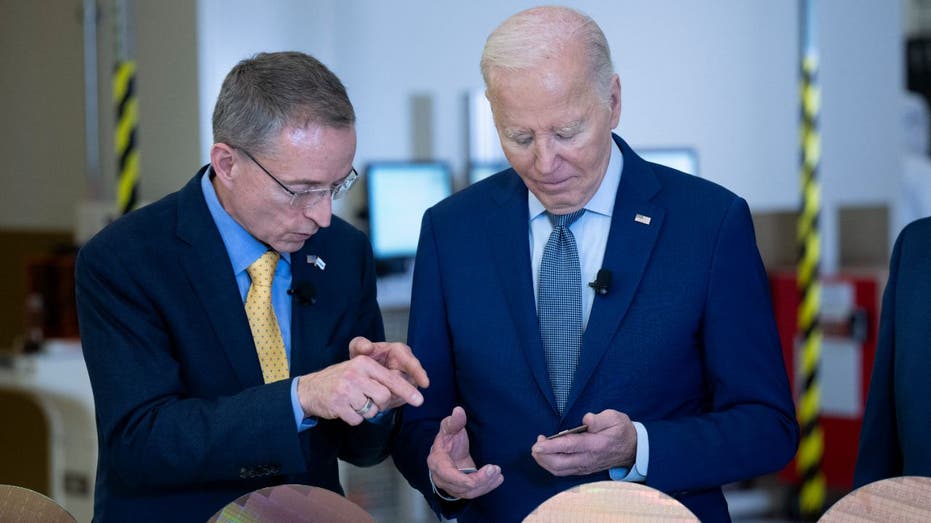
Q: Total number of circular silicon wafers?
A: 4